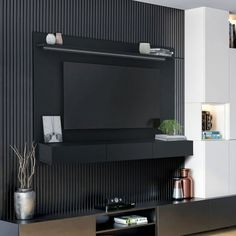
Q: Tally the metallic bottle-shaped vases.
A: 2